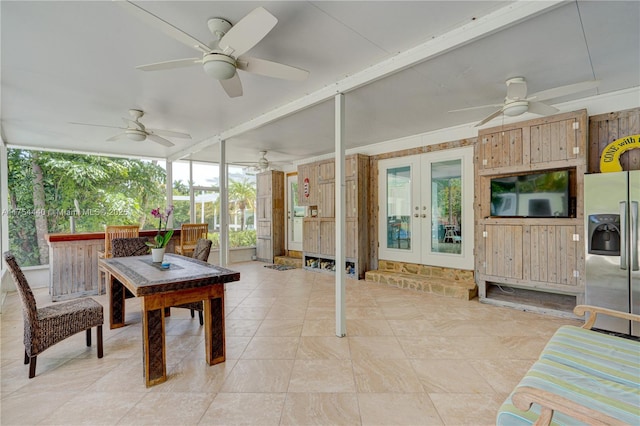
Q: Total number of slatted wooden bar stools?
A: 2